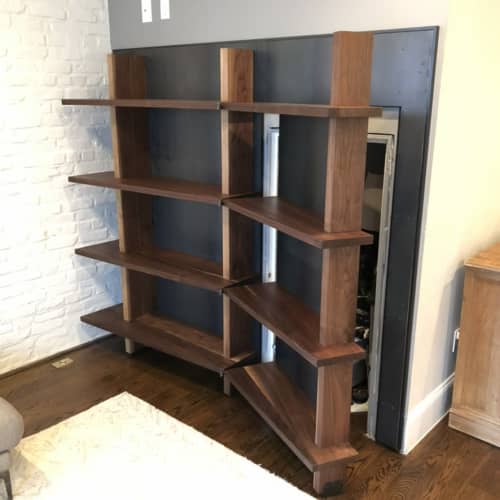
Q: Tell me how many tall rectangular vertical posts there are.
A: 3